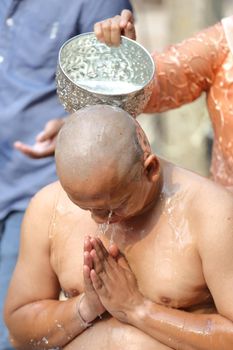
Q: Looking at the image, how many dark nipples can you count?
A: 2